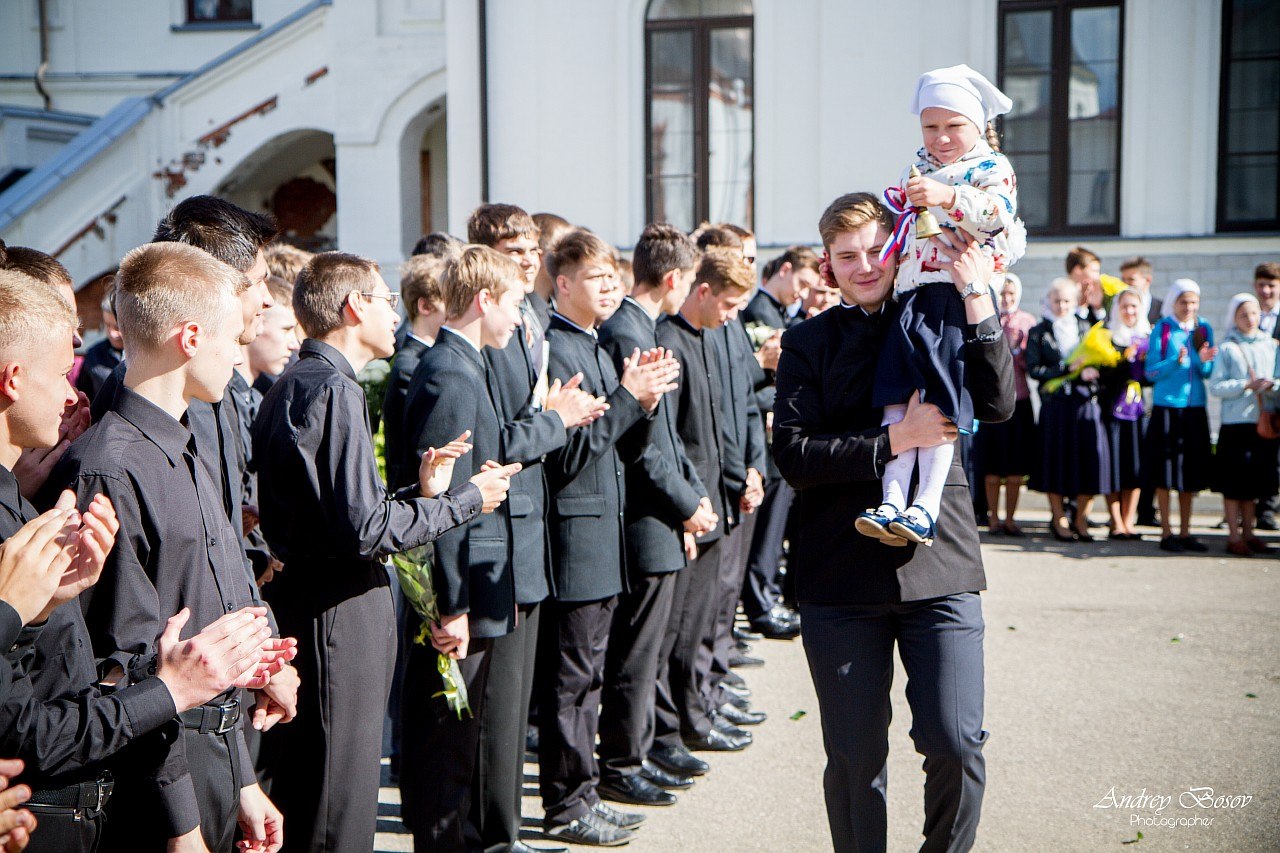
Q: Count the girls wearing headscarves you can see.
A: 6